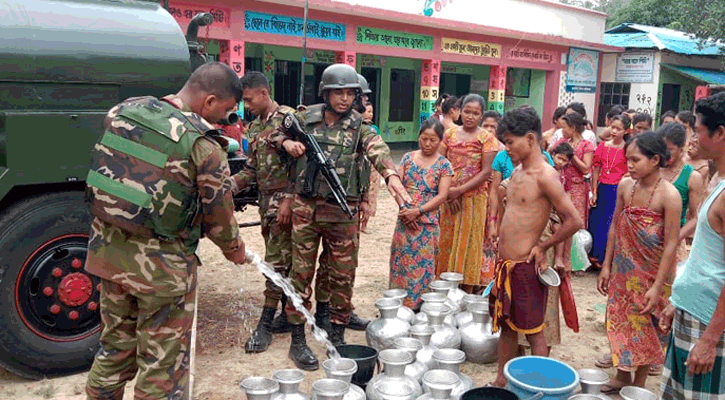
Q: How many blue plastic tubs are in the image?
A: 1